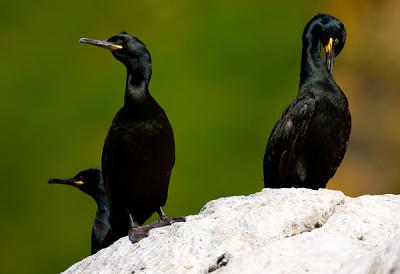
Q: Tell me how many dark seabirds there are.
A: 3